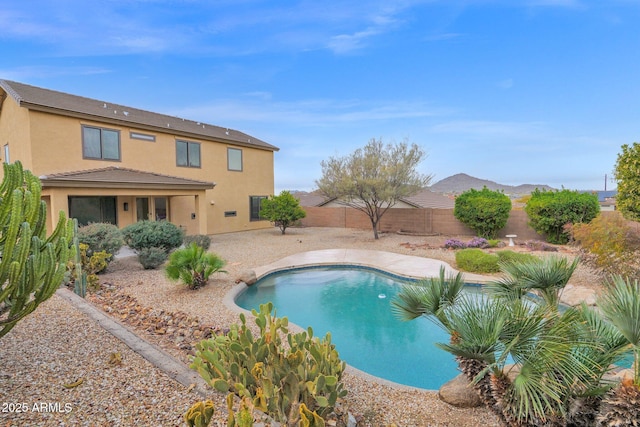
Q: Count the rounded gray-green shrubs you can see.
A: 4